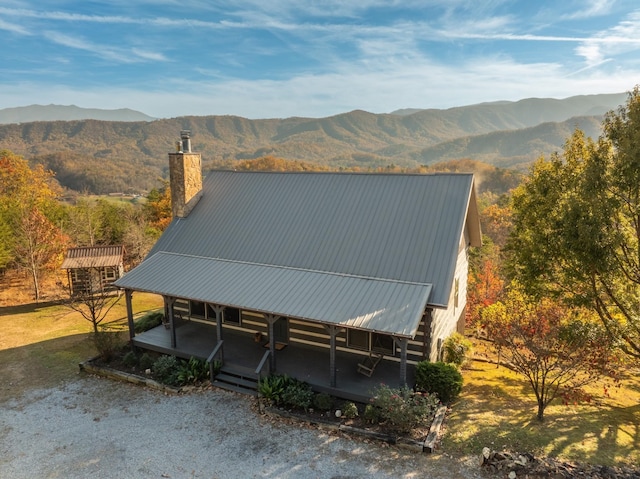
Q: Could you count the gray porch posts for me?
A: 6